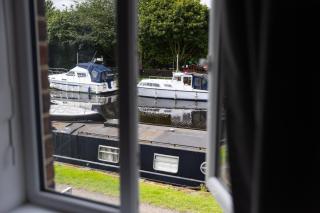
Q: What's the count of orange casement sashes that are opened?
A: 0